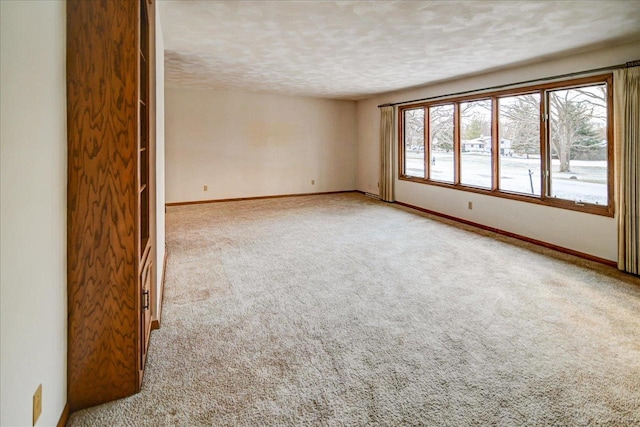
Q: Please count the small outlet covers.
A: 4